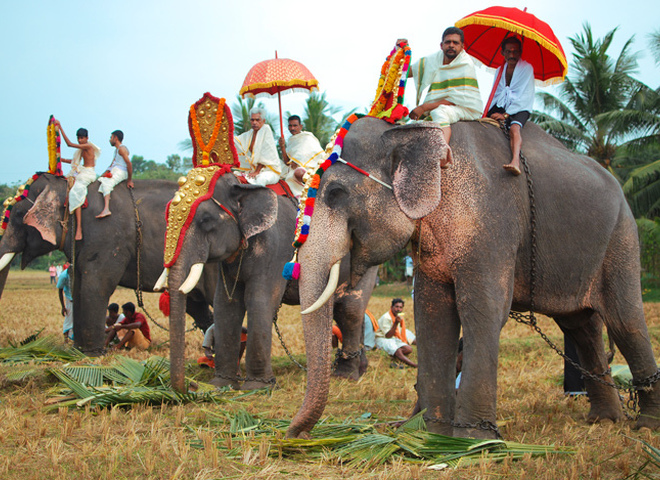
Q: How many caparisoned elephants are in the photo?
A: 3